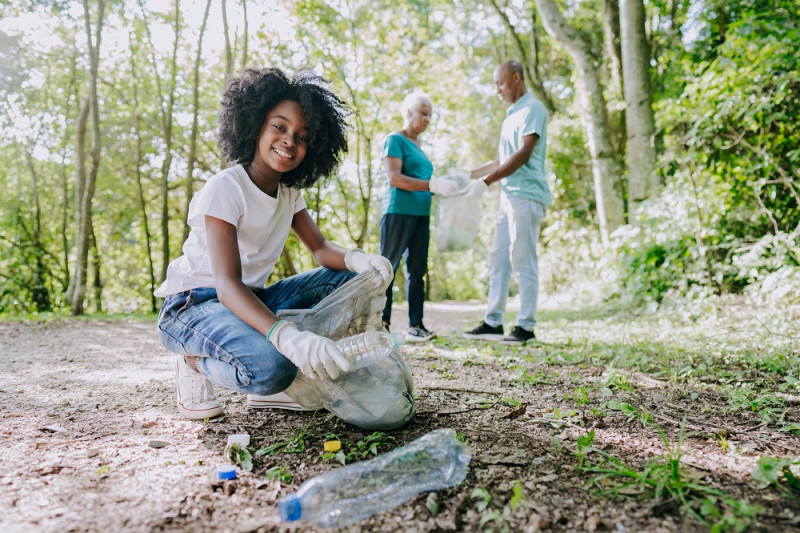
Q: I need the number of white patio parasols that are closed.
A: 0